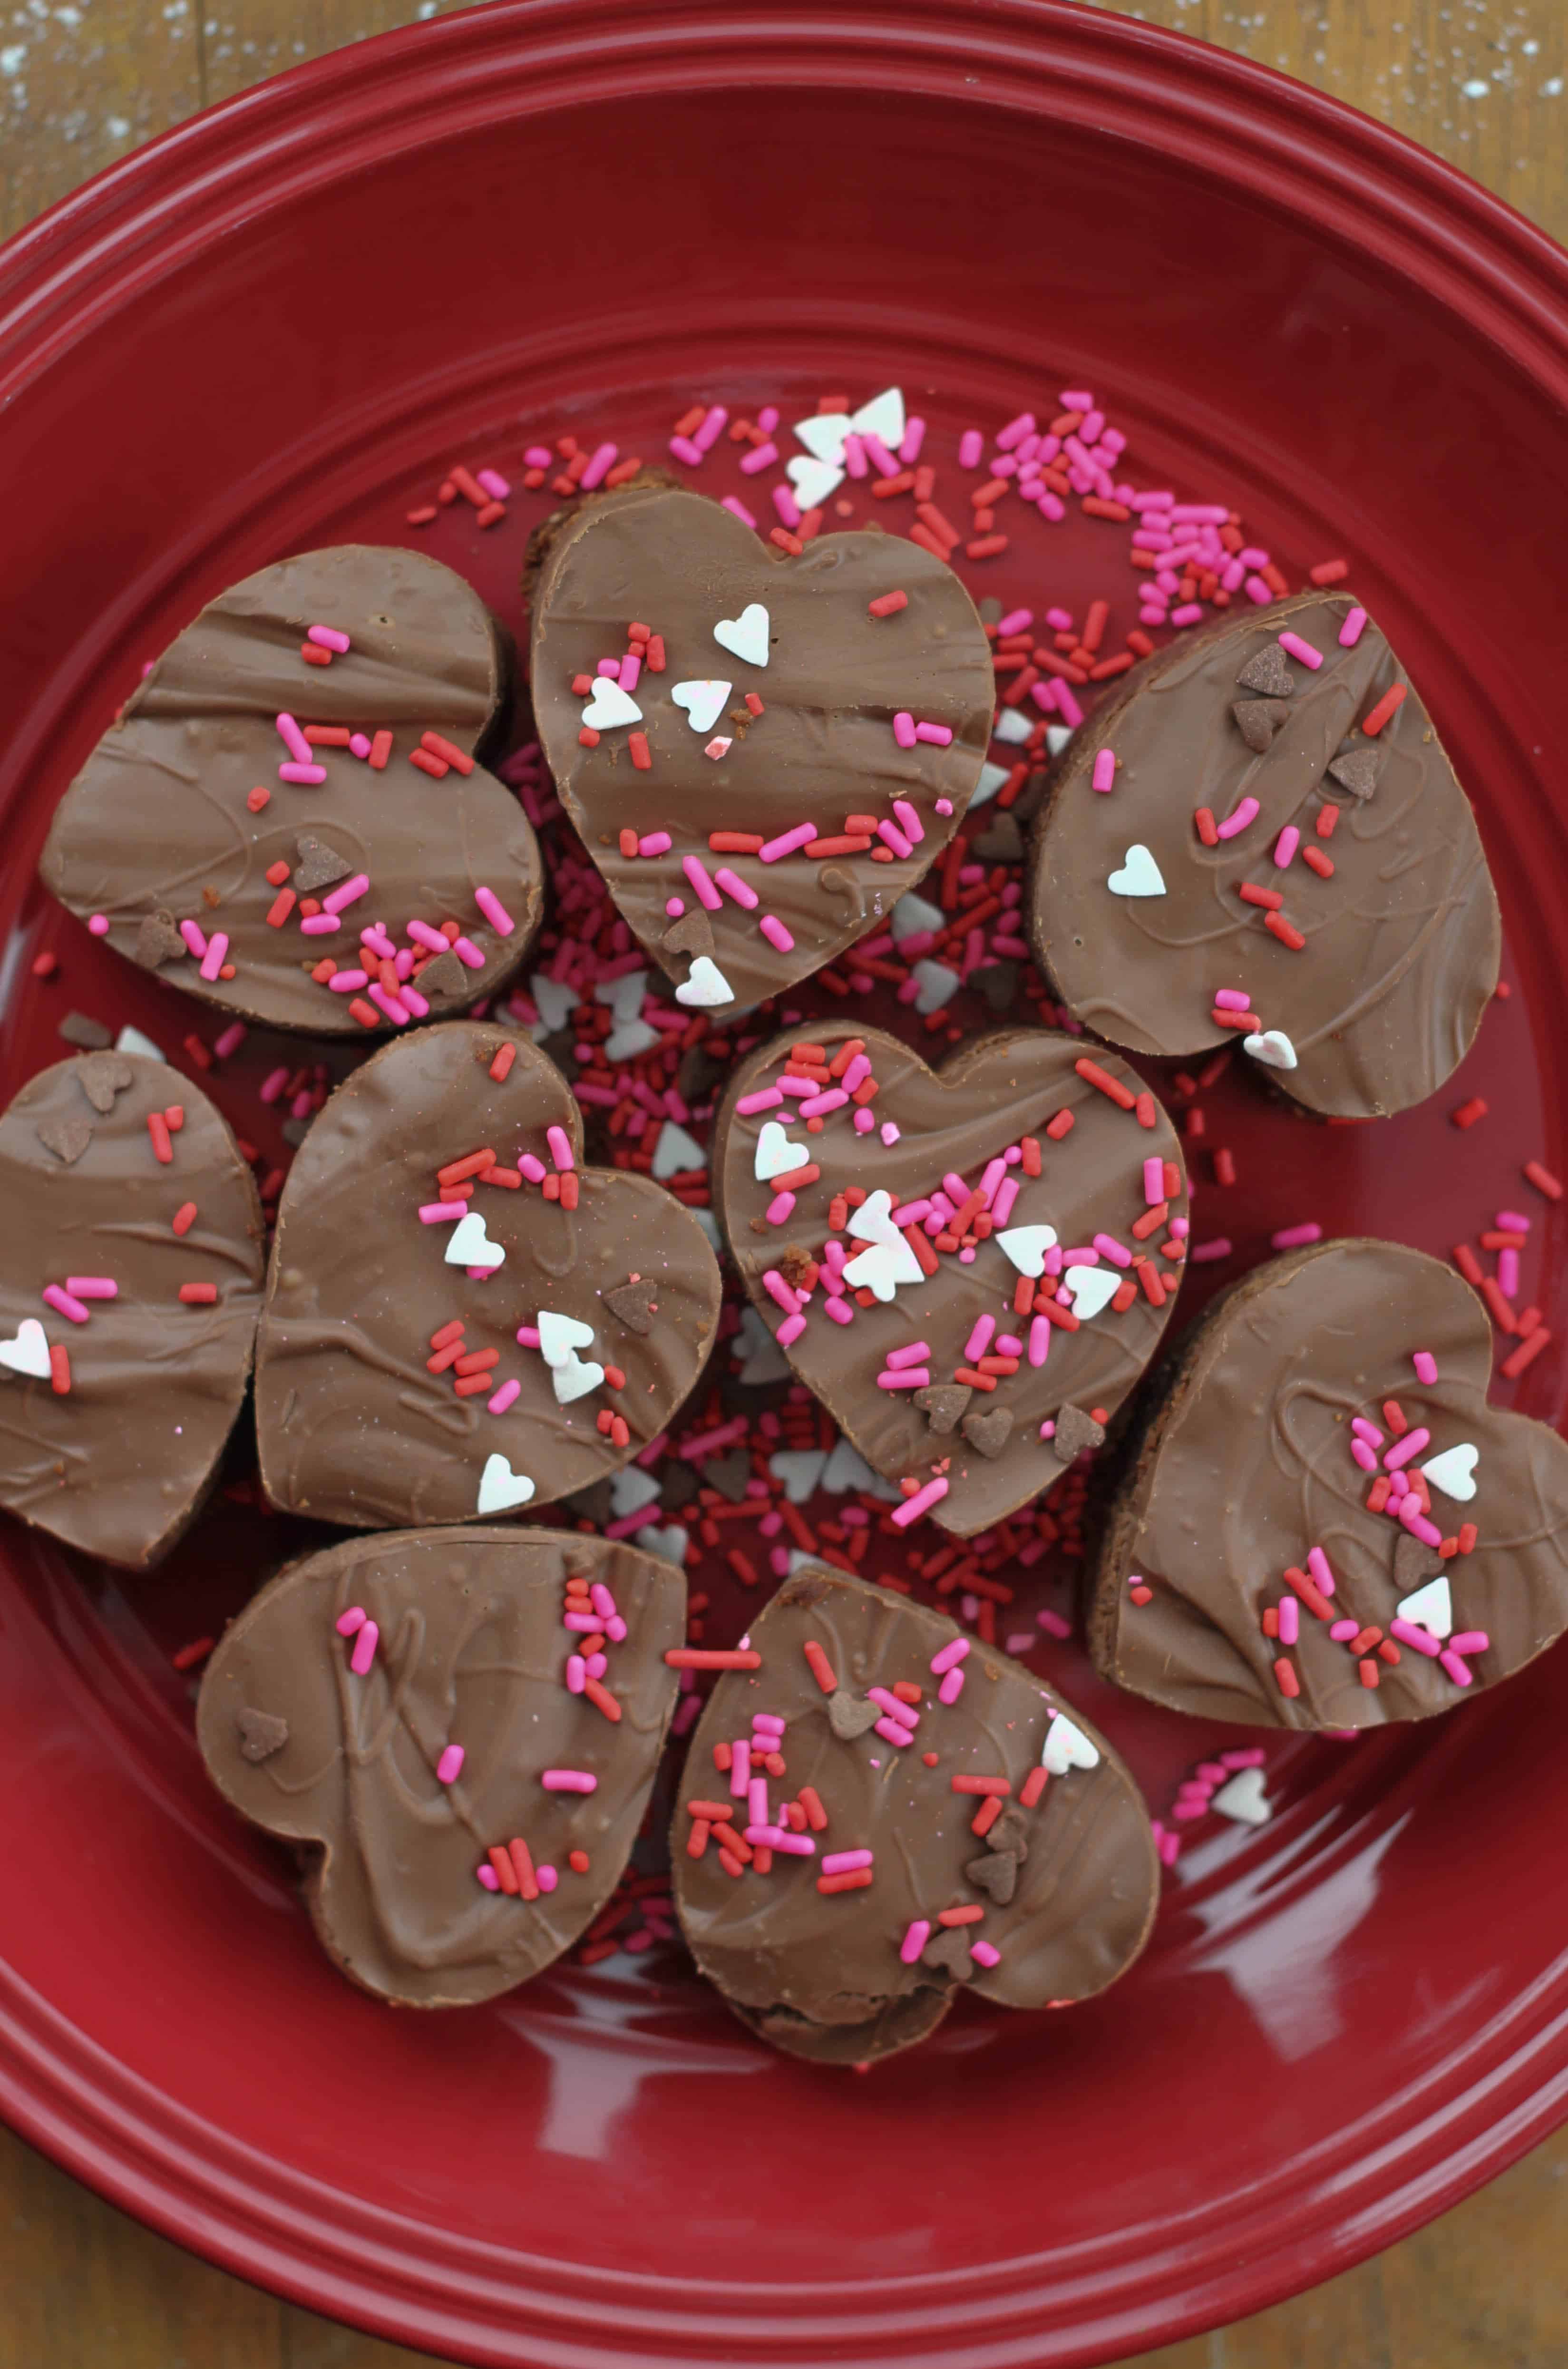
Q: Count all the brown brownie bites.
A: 9